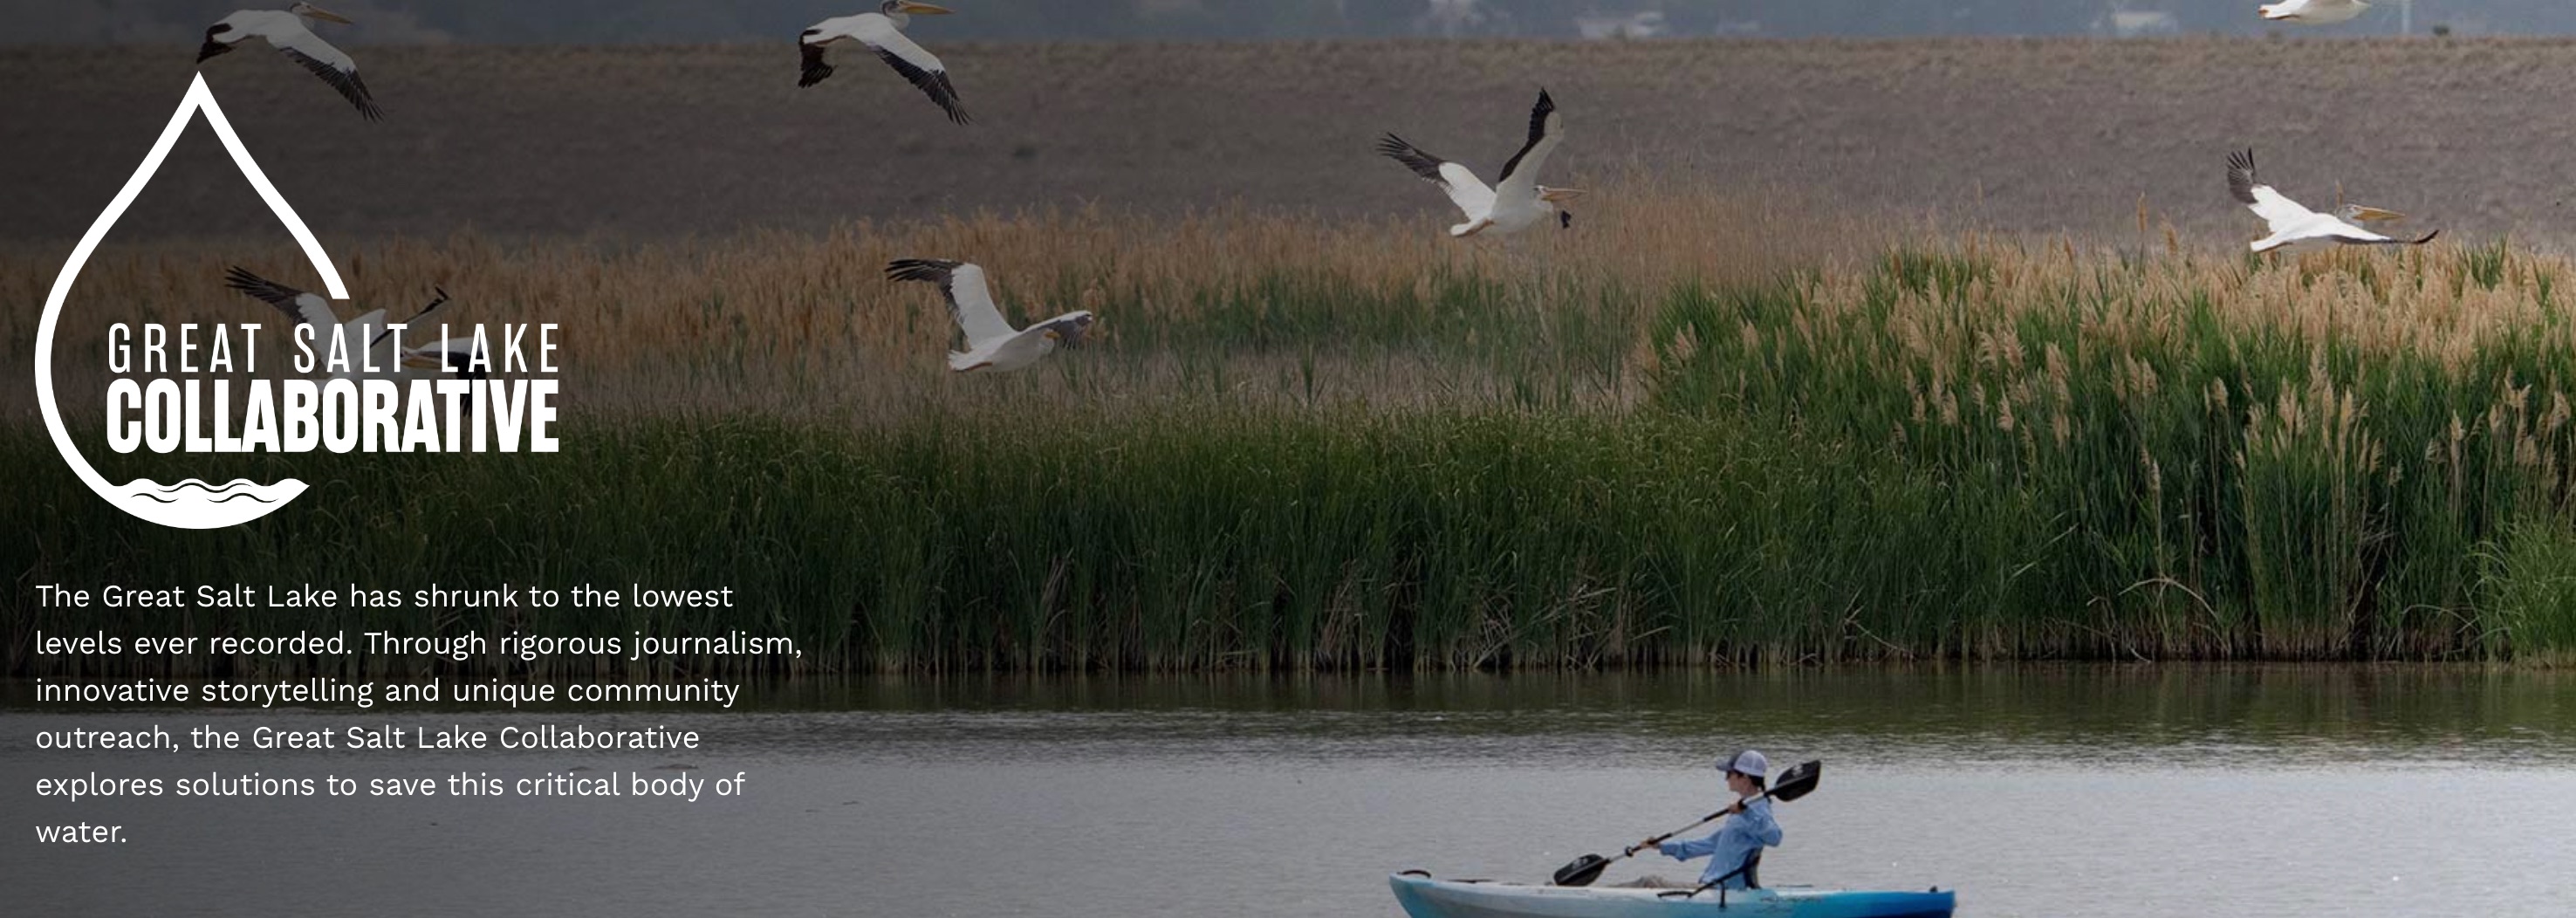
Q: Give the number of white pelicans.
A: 8